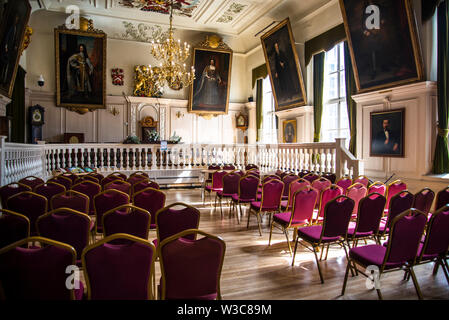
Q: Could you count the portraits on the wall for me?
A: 7